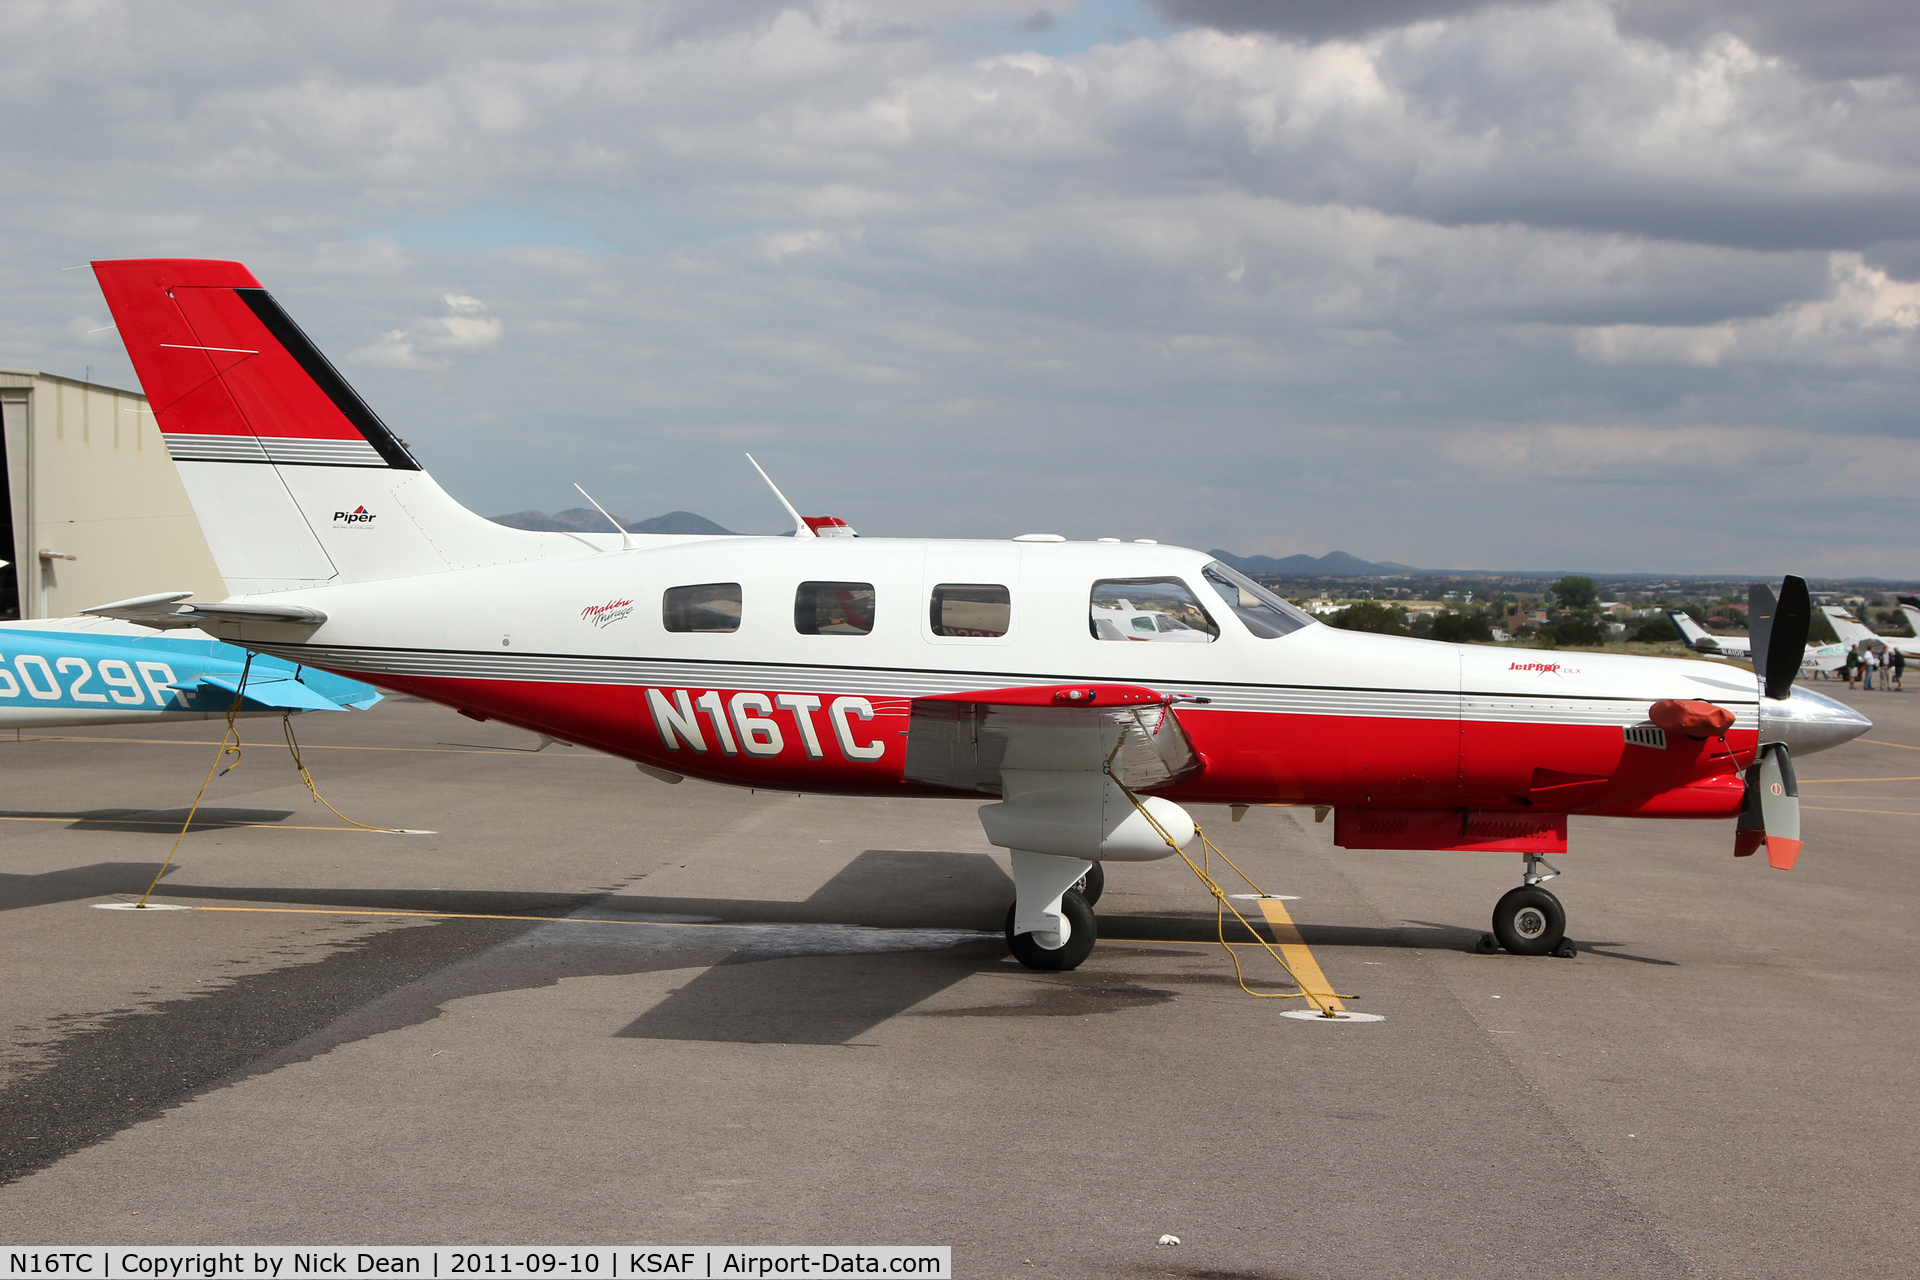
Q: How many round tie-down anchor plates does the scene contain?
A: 4